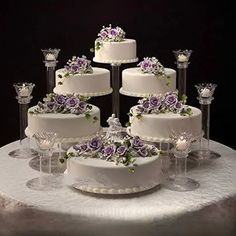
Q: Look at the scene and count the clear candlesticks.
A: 6